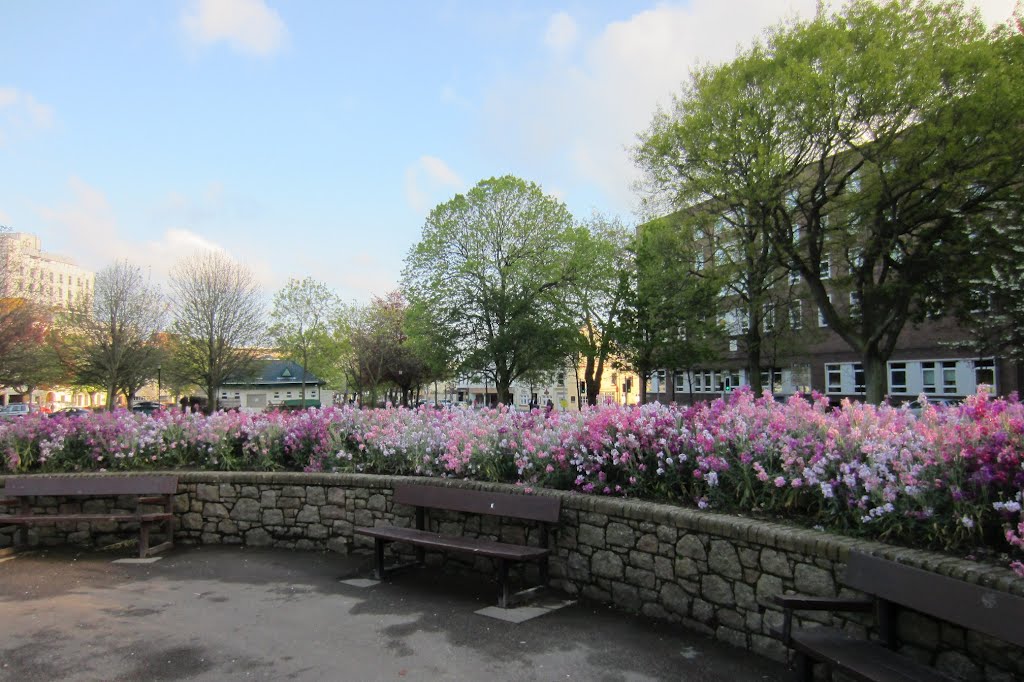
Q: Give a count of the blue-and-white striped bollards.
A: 0